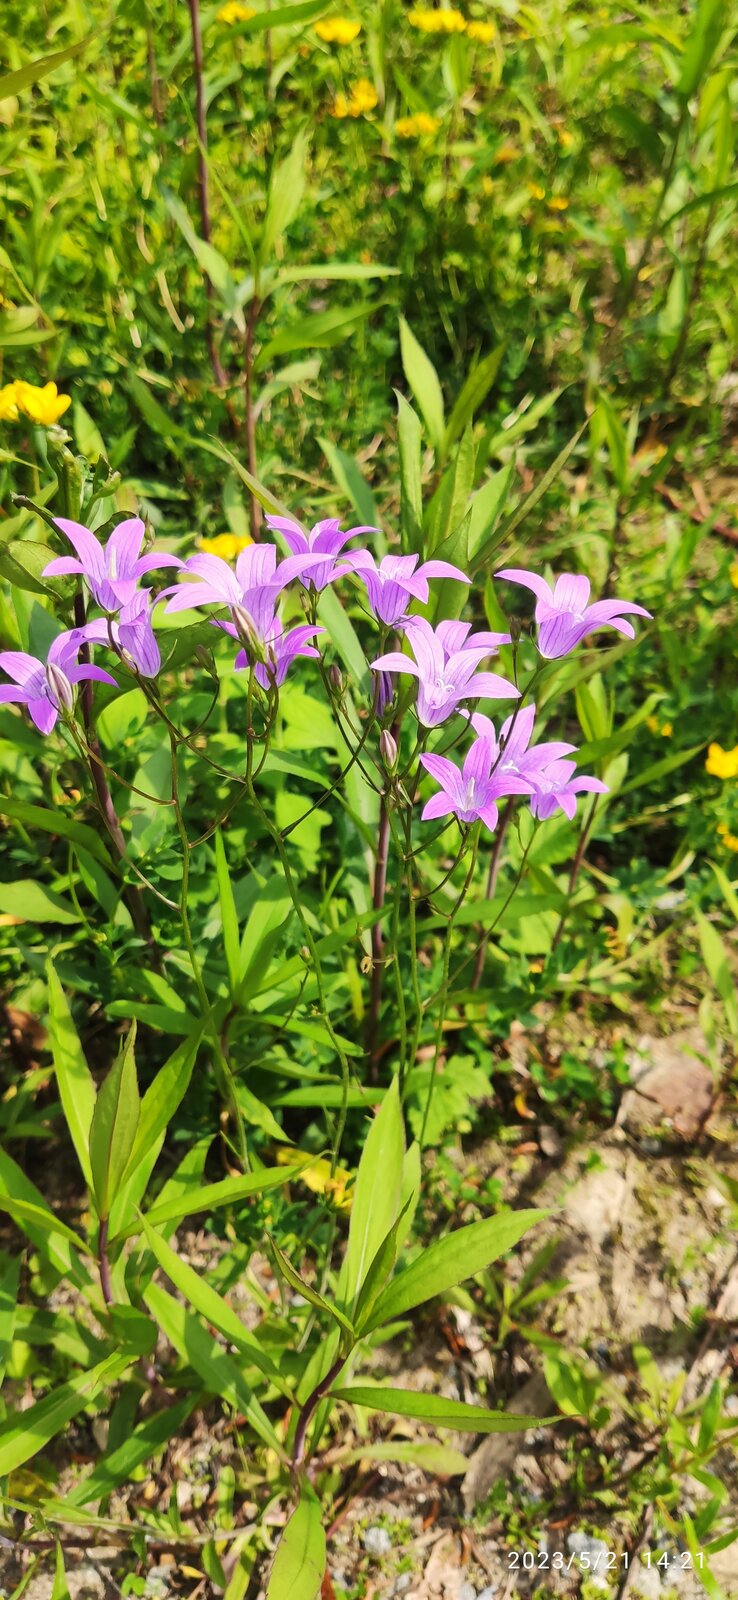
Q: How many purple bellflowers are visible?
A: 13